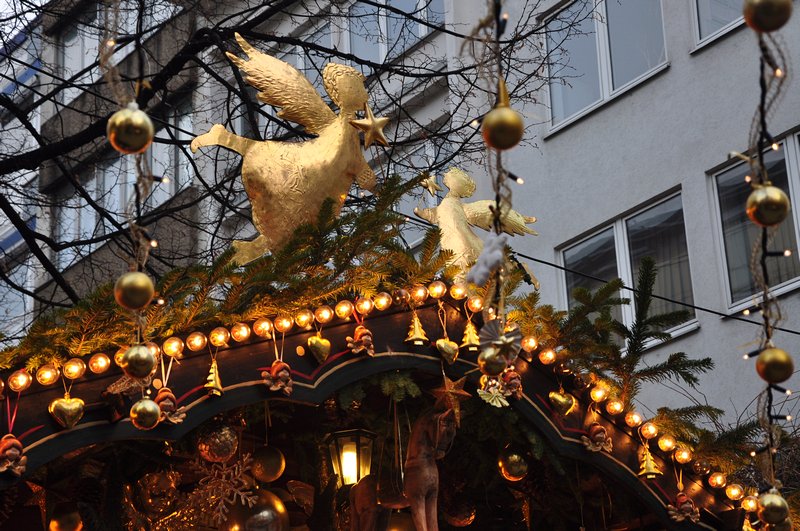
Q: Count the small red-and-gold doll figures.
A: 7